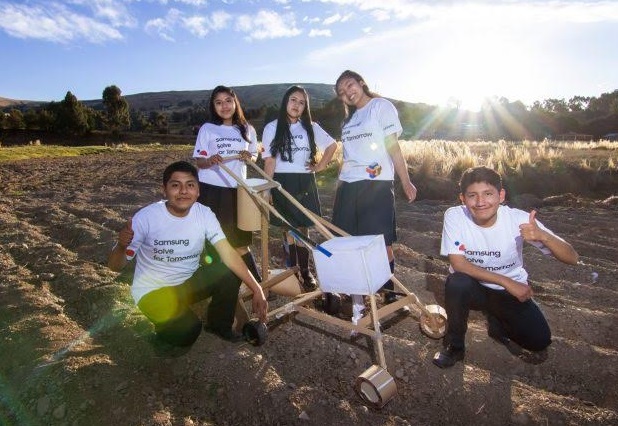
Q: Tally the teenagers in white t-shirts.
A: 5